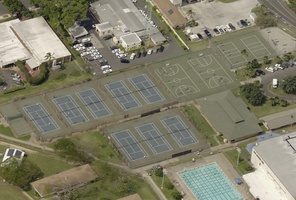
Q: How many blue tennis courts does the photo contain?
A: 8